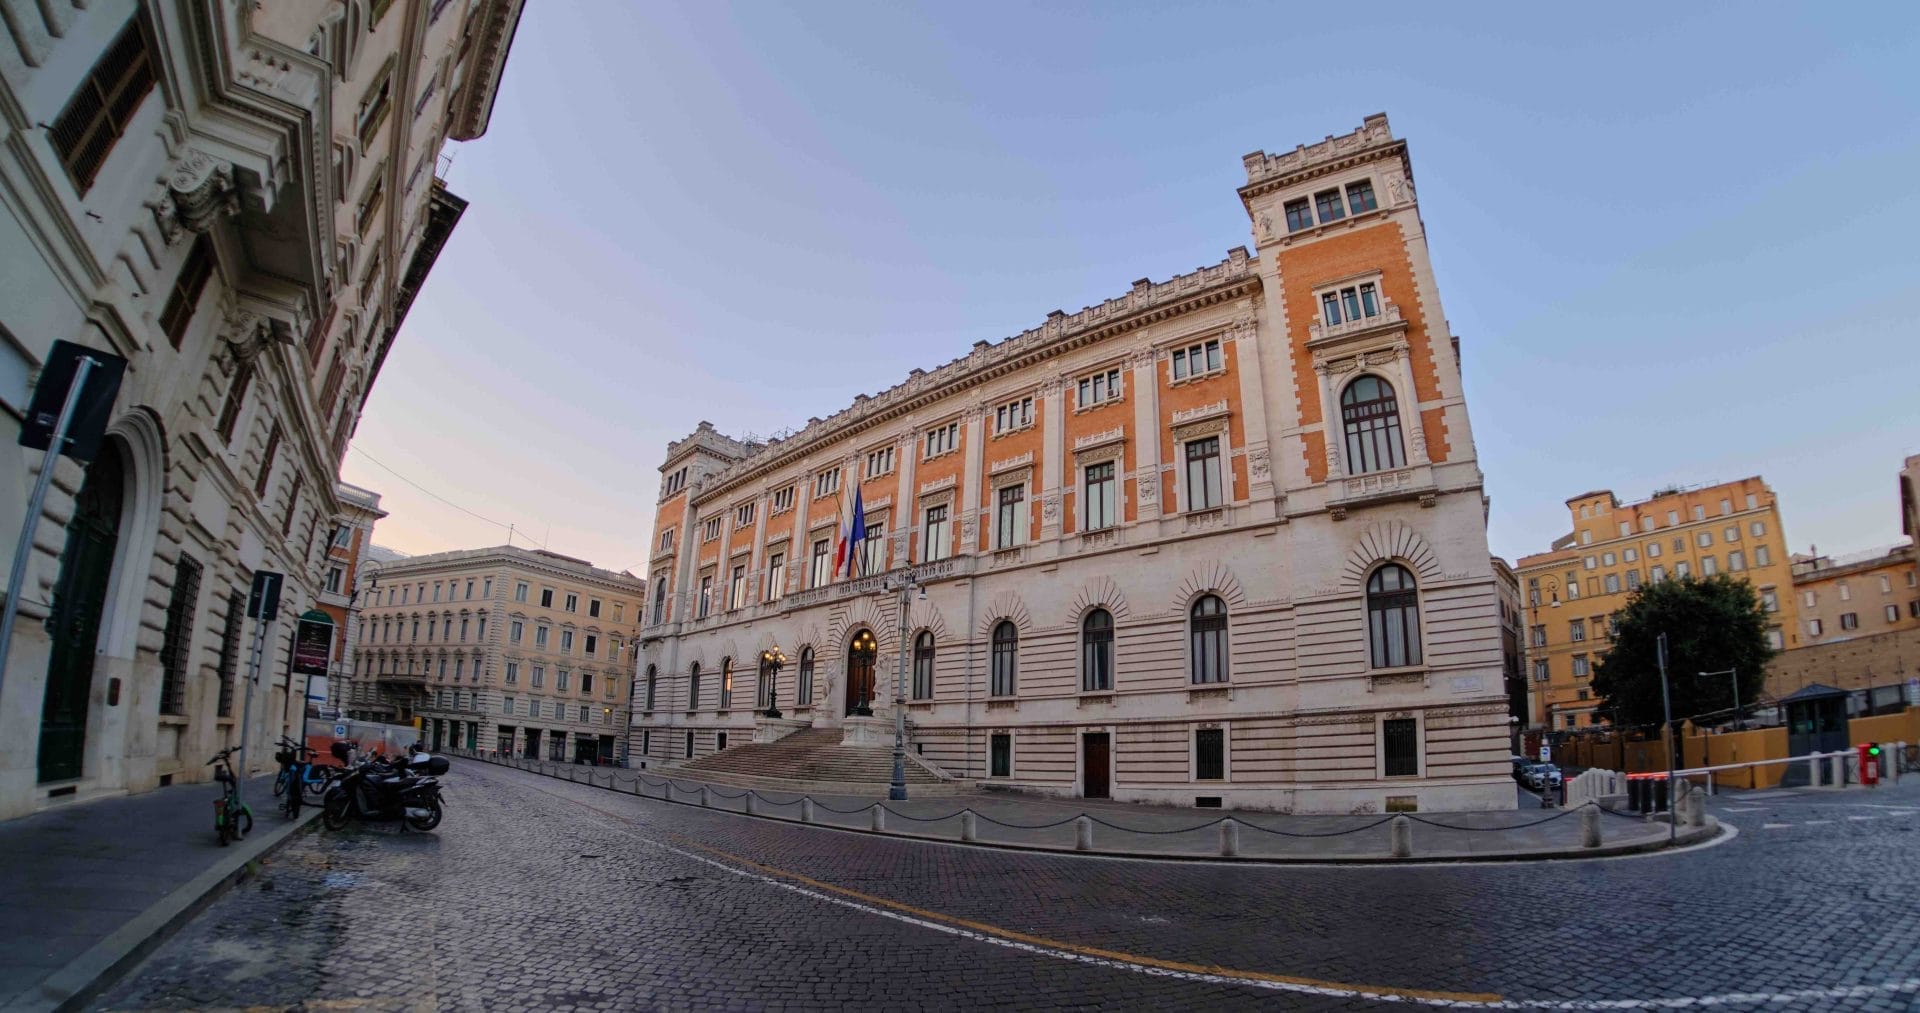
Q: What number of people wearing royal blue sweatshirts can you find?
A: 0